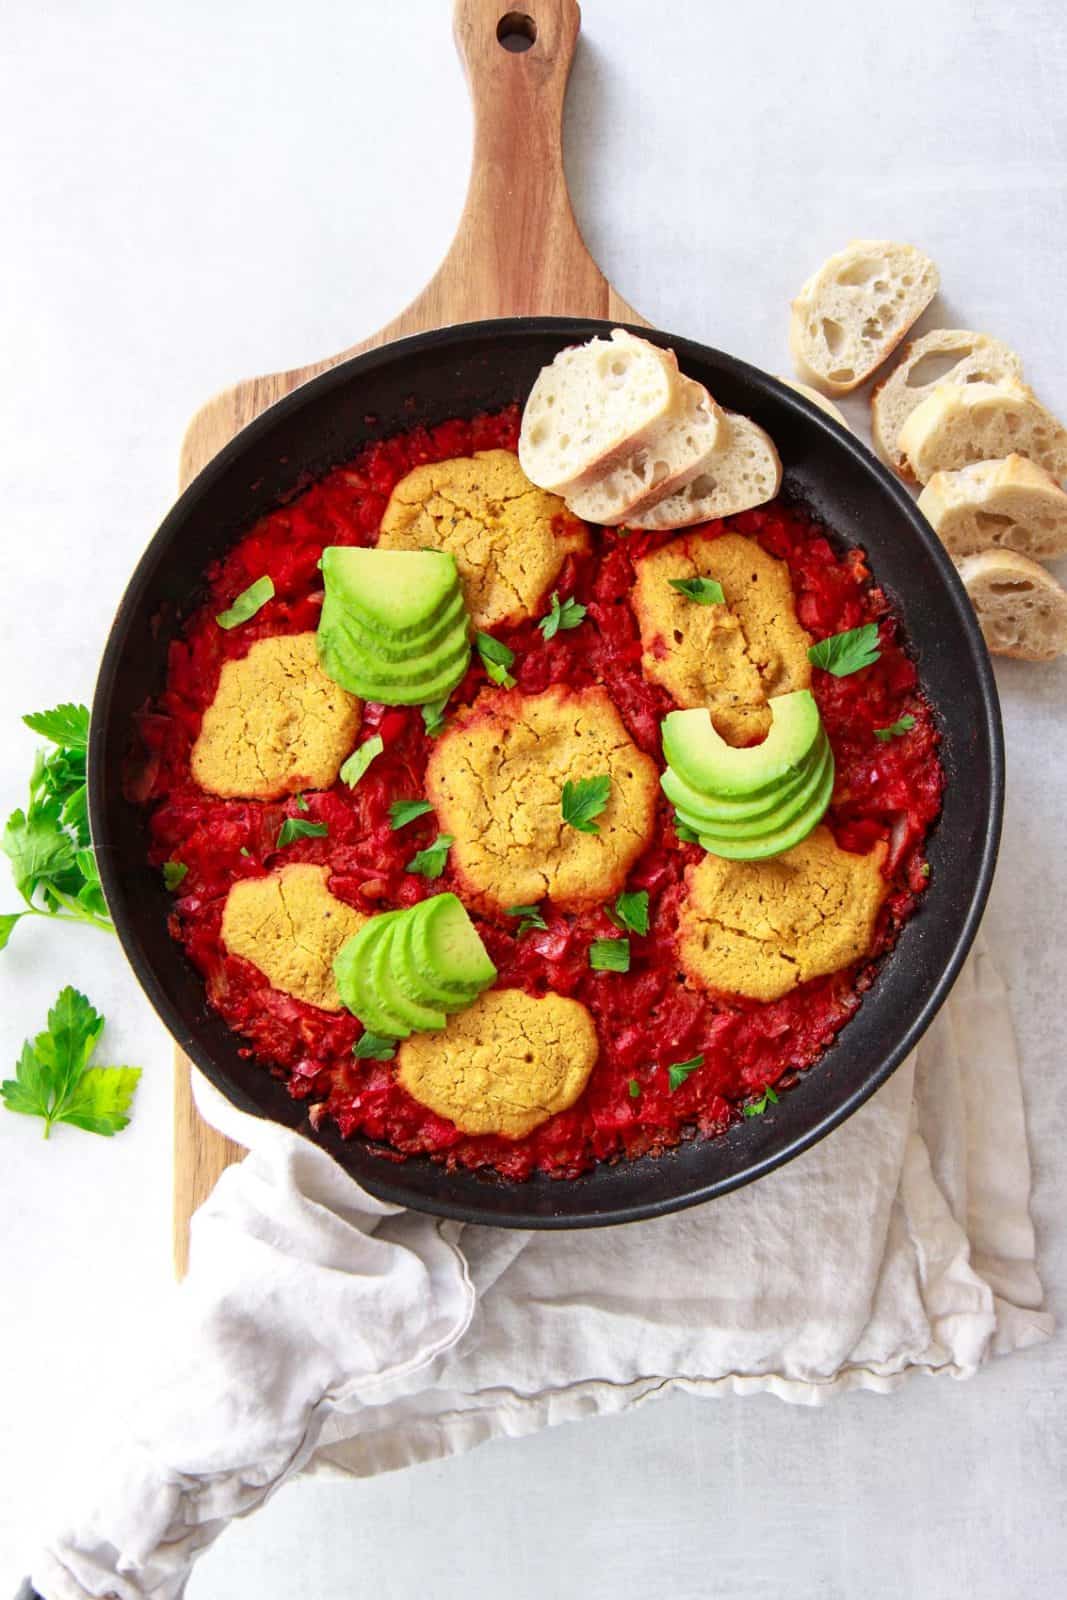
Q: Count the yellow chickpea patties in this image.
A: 7